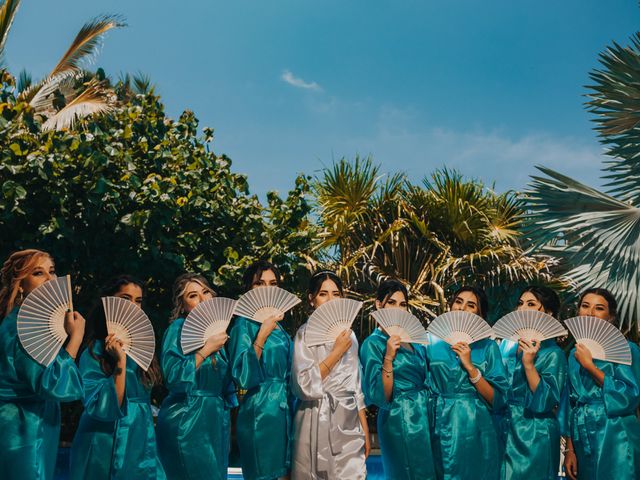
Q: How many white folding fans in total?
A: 9